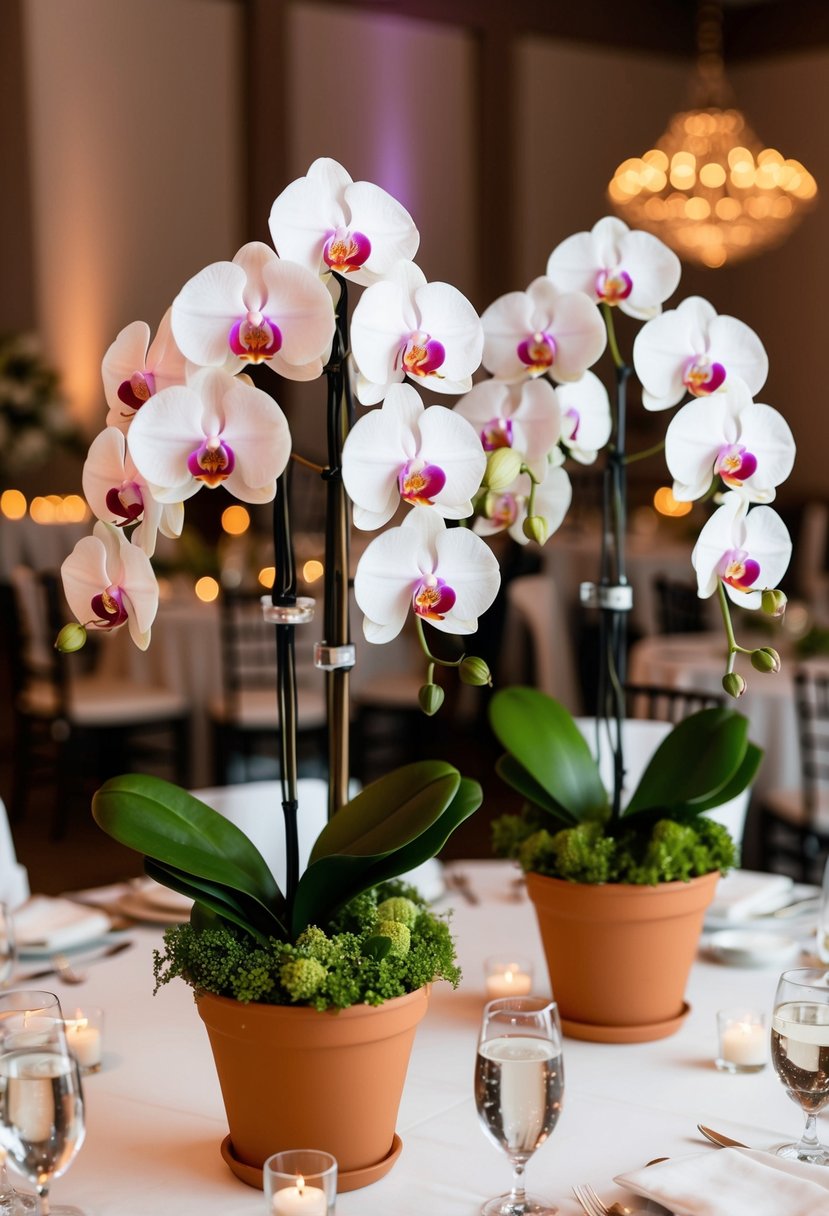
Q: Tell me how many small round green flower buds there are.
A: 8